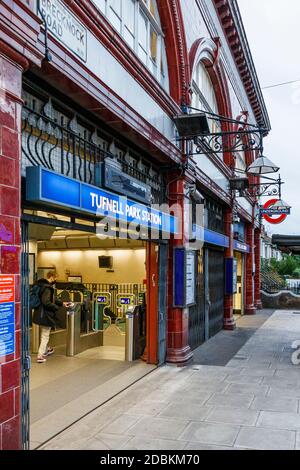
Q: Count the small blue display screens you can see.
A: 2